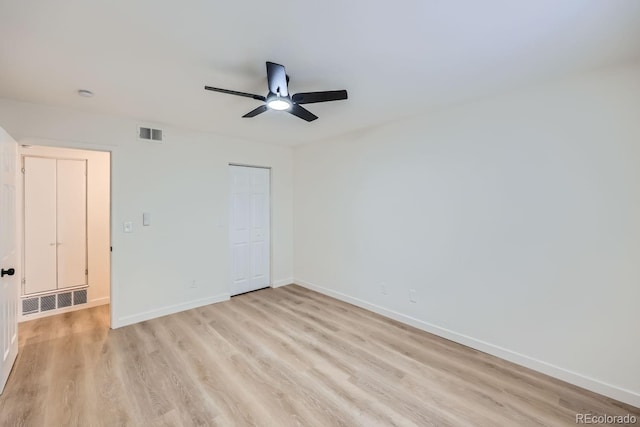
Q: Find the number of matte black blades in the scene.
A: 5